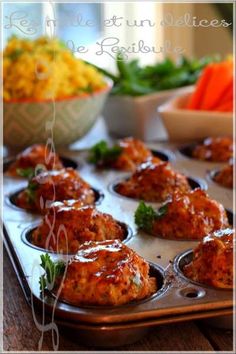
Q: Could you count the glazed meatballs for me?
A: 10